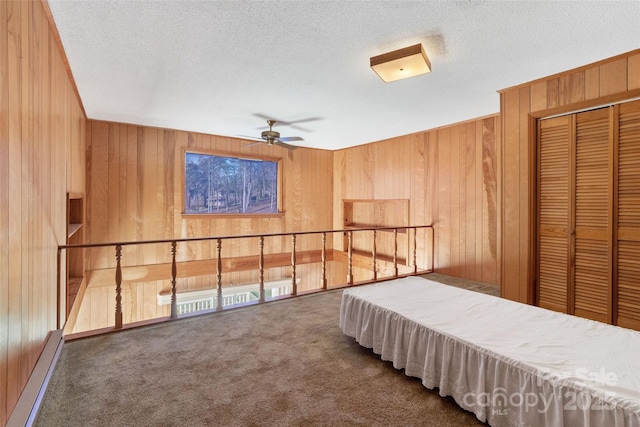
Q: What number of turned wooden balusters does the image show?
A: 10